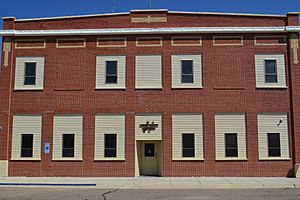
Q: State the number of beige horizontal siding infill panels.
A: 12